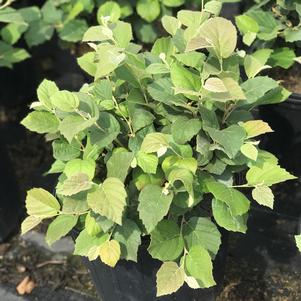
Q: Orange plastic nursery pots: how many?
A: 0